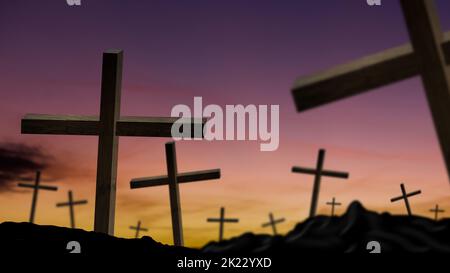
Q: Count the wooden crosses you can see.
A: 12